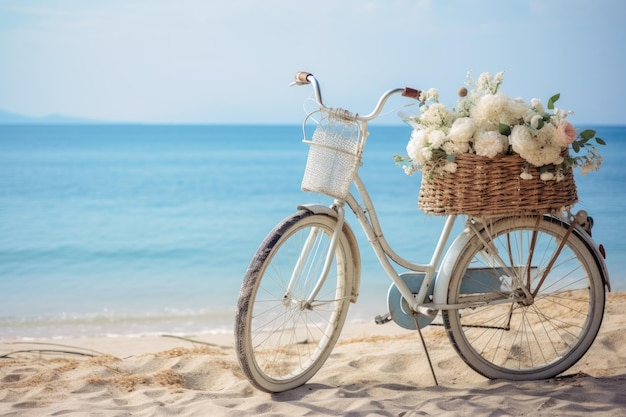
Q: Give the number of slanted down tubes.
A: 2